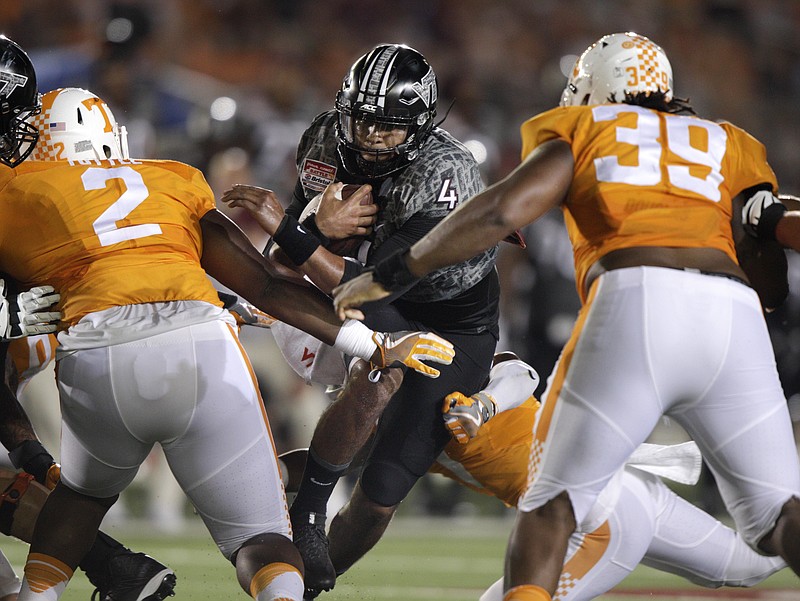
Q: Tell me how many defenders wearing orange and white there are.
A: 3